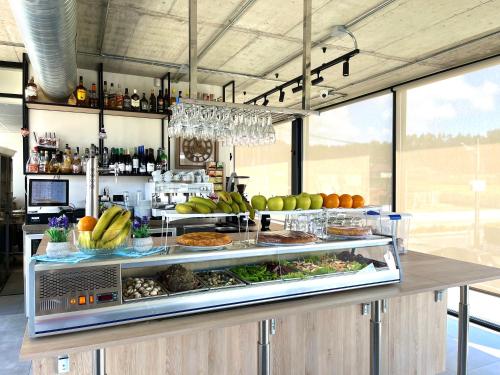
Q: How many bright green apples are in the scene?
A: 5